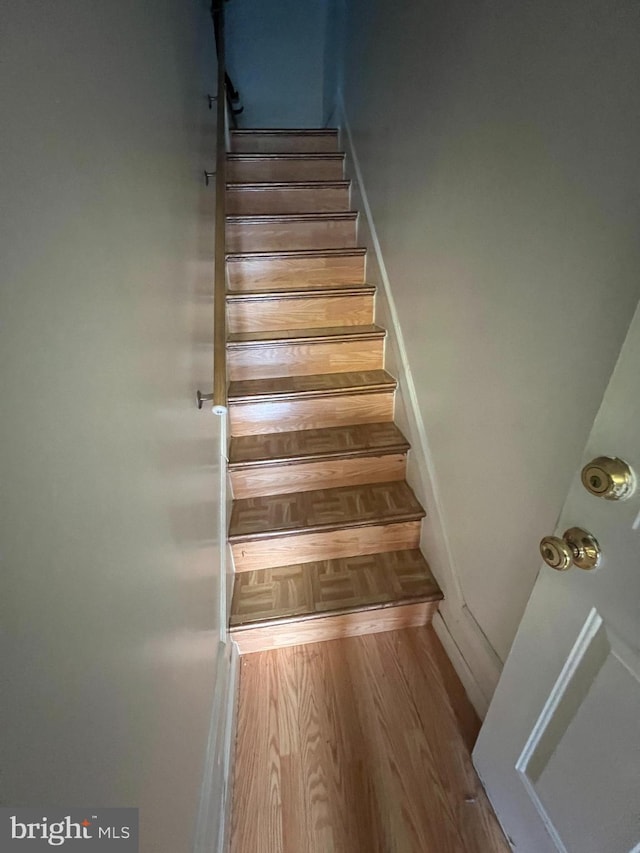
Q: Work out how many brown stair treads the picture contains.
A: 11